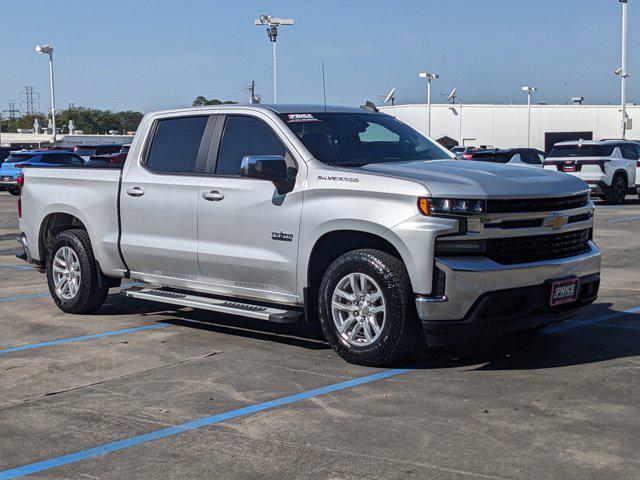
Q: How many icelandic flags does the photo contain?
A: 0